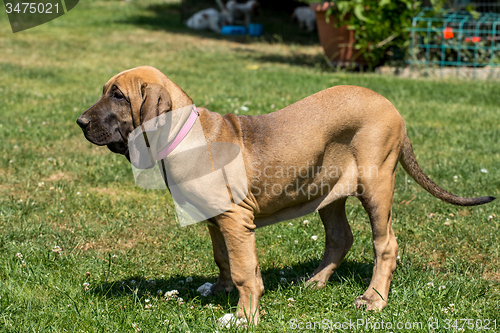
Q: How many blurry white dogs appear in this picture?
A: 3